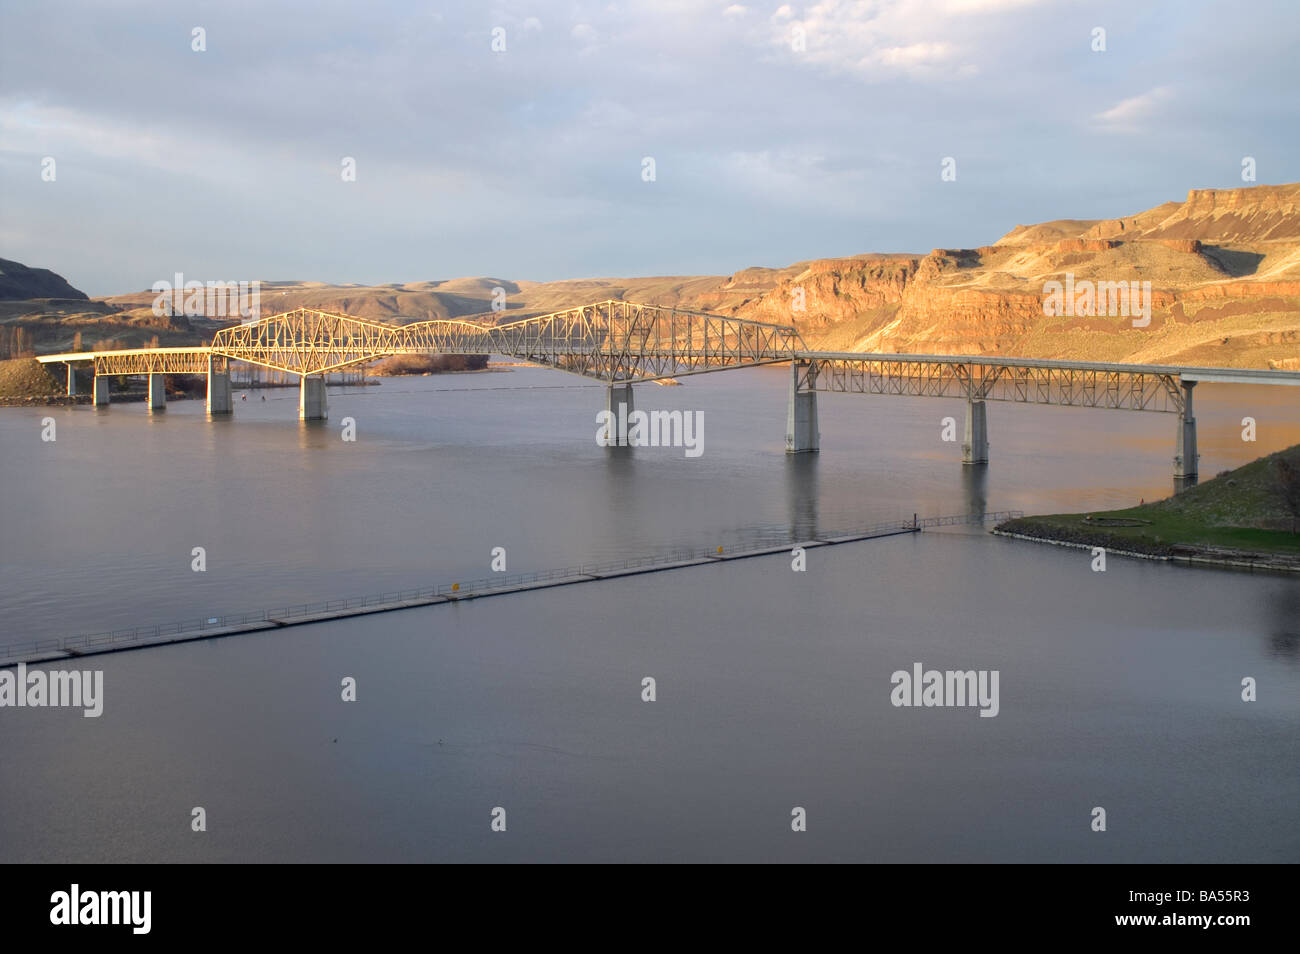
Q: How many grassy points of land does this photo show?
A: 1